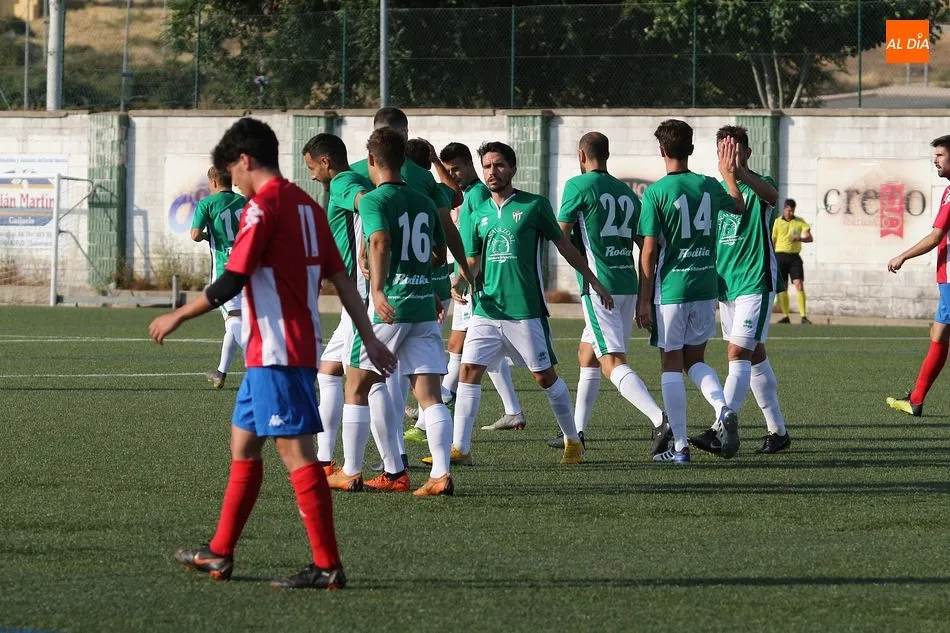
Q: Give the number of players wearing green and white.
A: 10